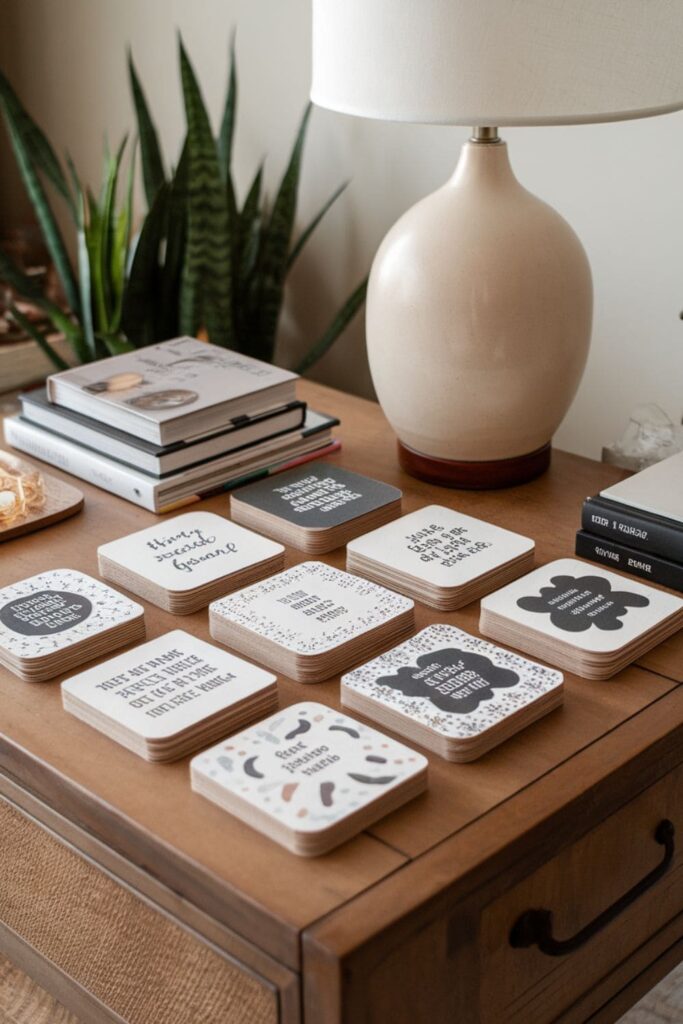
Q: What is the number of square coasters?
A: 9